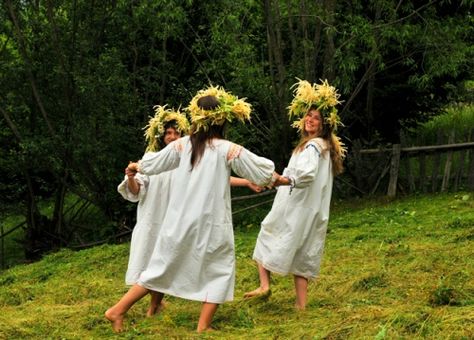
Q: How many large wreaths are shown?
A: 3